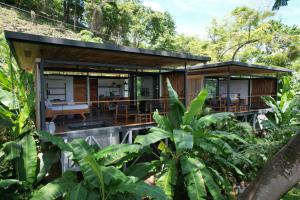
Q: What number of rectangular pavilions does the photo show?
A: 2